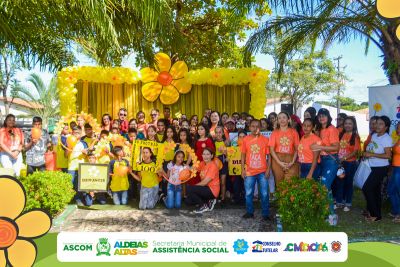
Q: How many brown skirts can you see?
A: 1